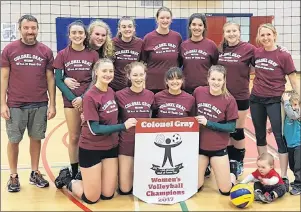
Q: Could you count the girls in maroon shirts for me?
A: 11